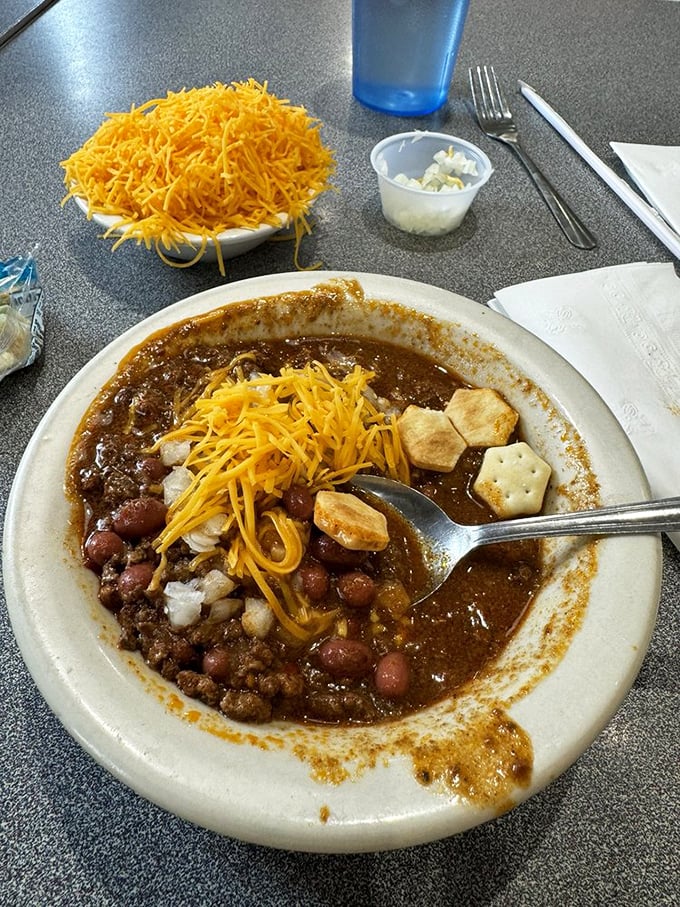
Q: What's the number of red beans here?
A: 11